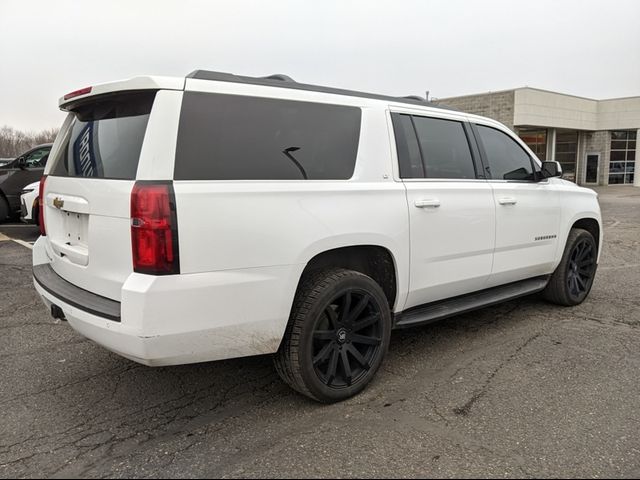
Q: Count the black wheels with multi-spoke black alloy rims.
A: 2